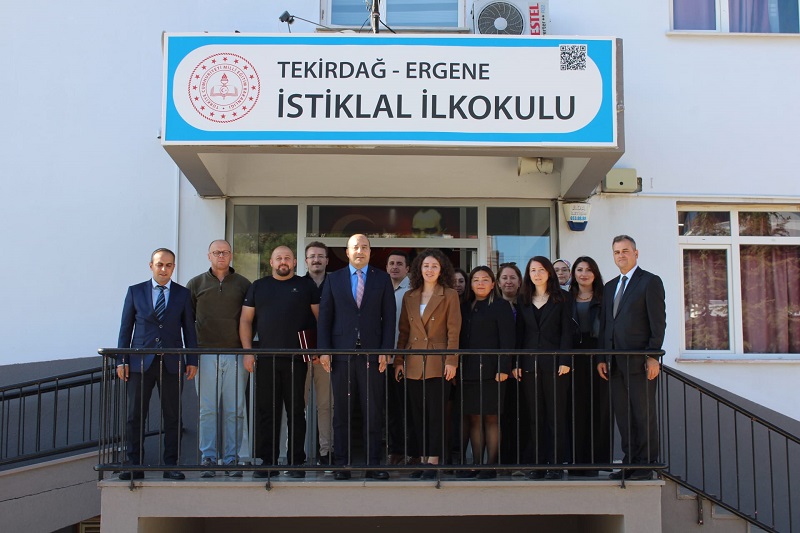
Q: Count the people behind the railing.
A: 14